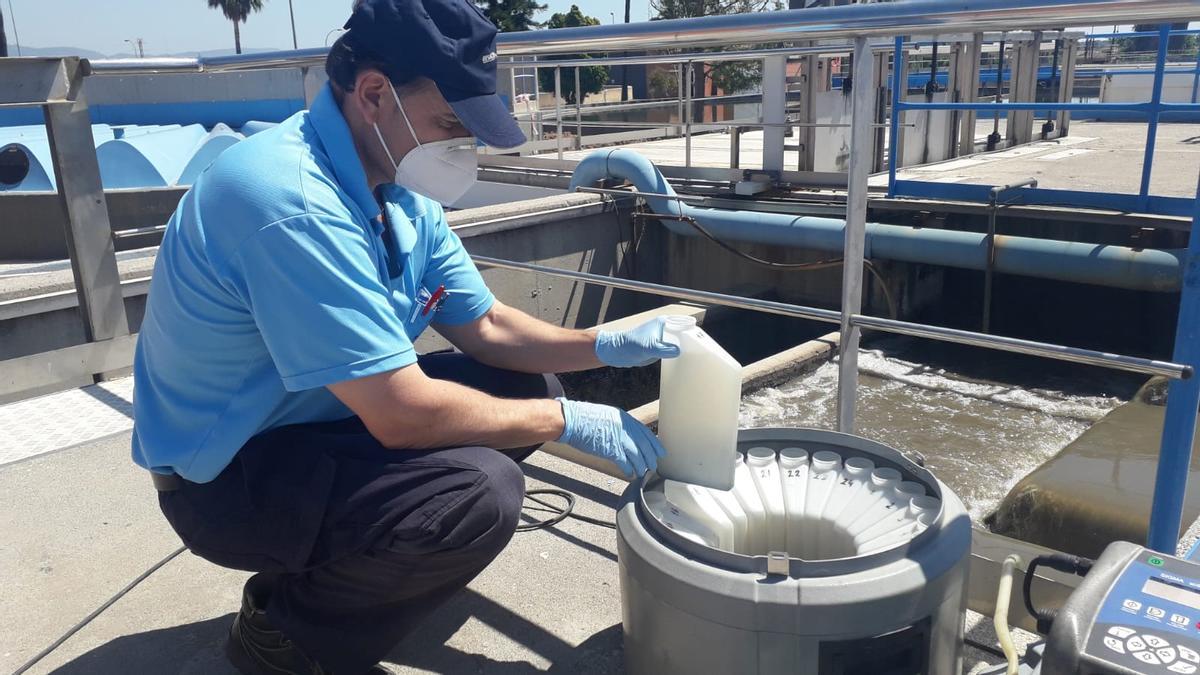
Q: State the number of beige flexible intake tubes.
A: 1